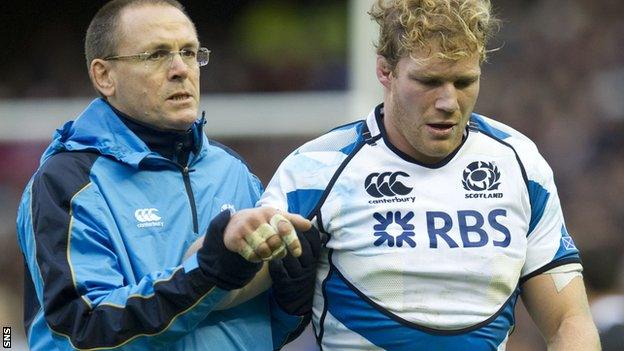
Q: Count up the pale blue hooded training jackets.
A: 1